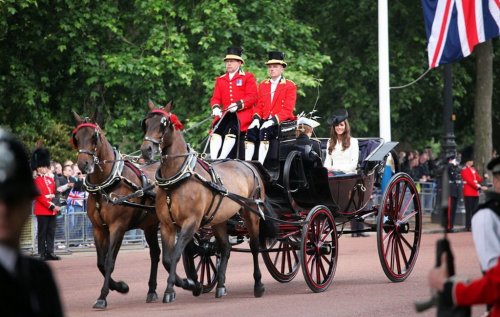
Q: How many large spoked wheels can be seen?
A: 4